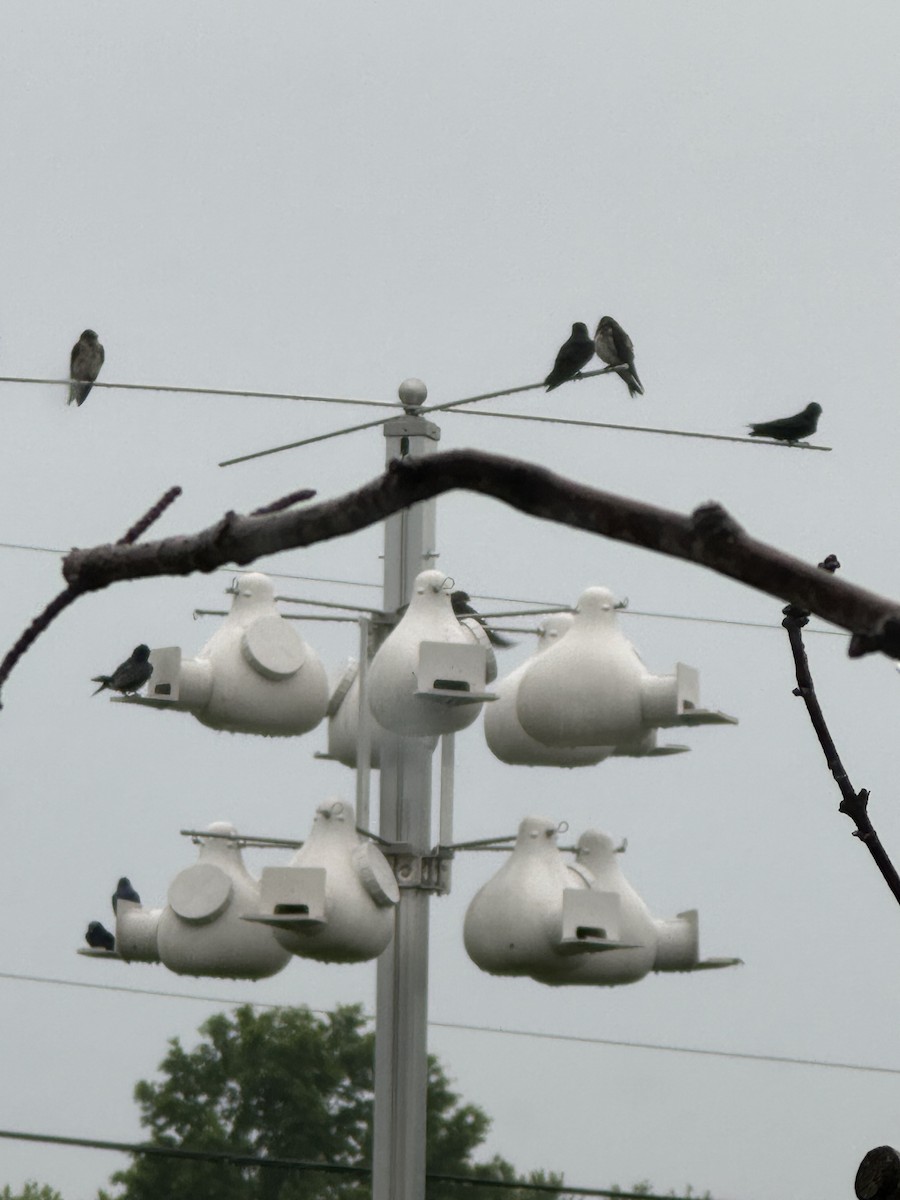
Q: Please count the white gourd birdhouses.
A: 9